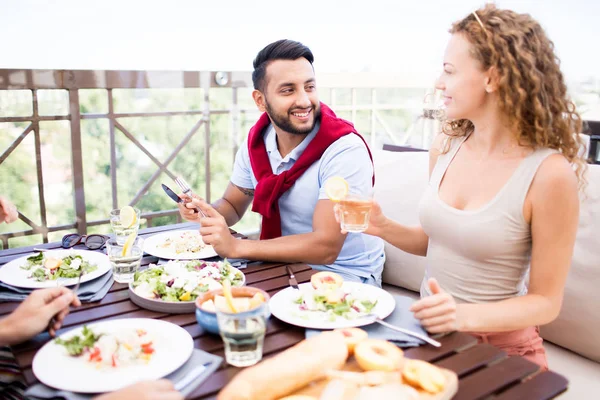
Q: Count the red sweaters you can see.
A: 1